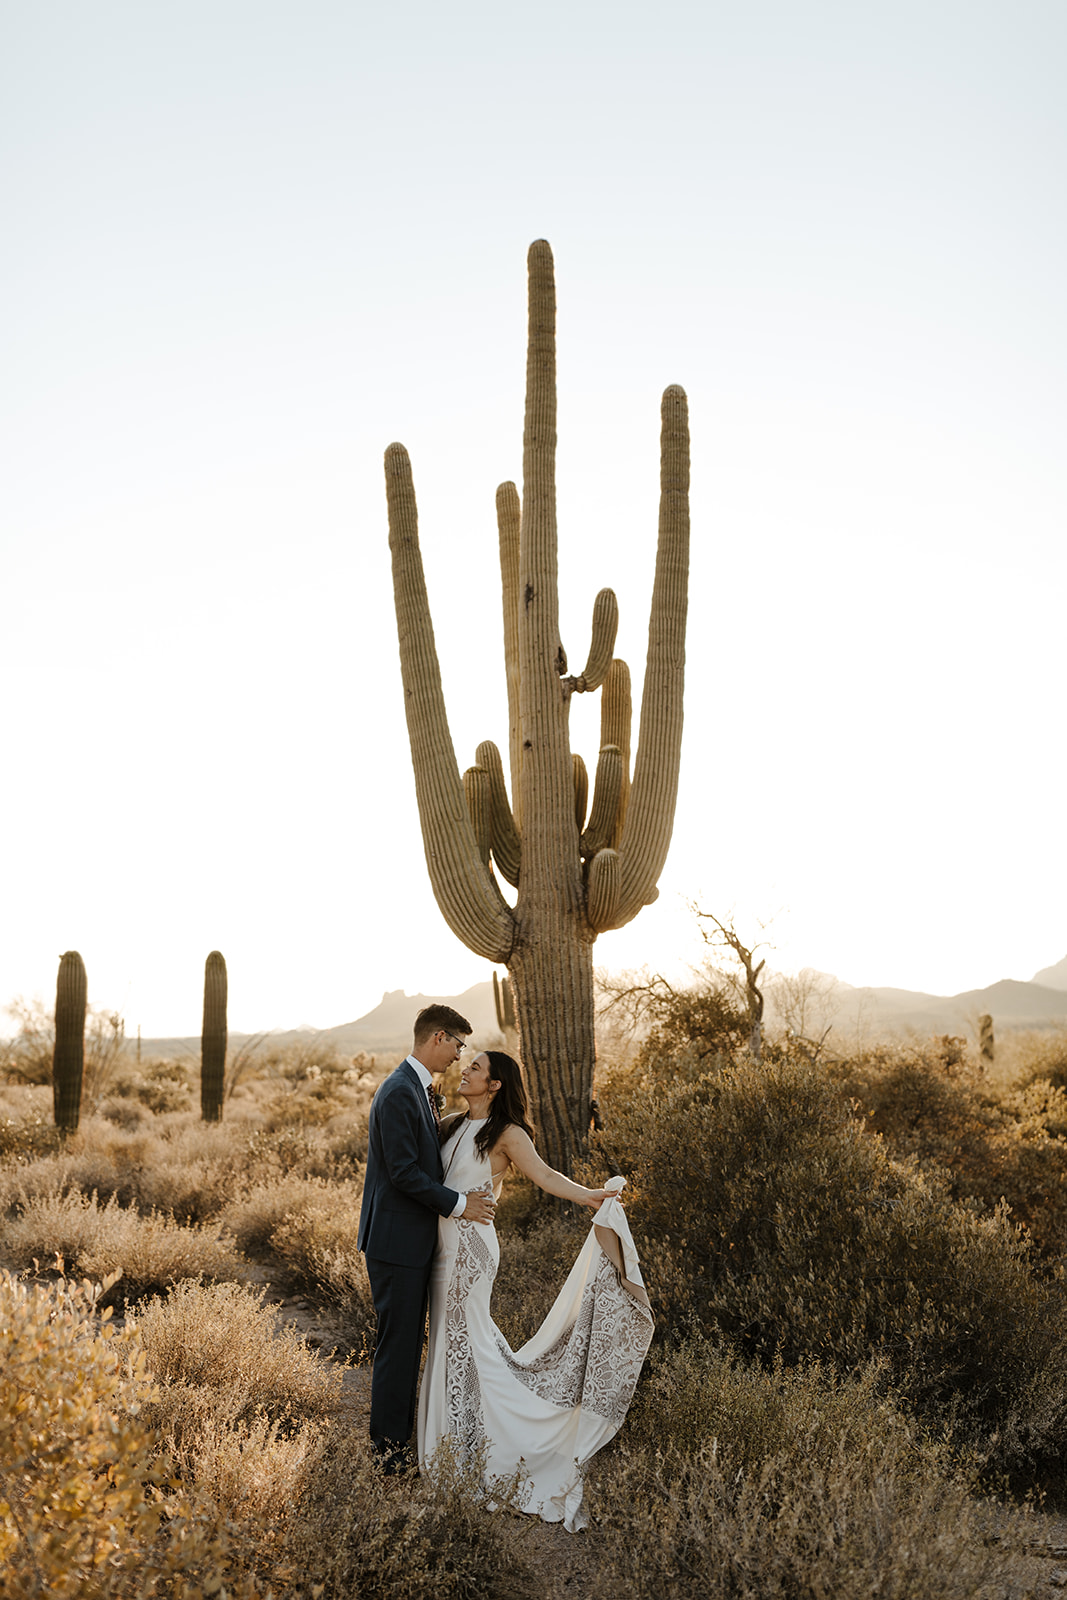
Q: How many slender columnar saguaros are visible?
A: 2